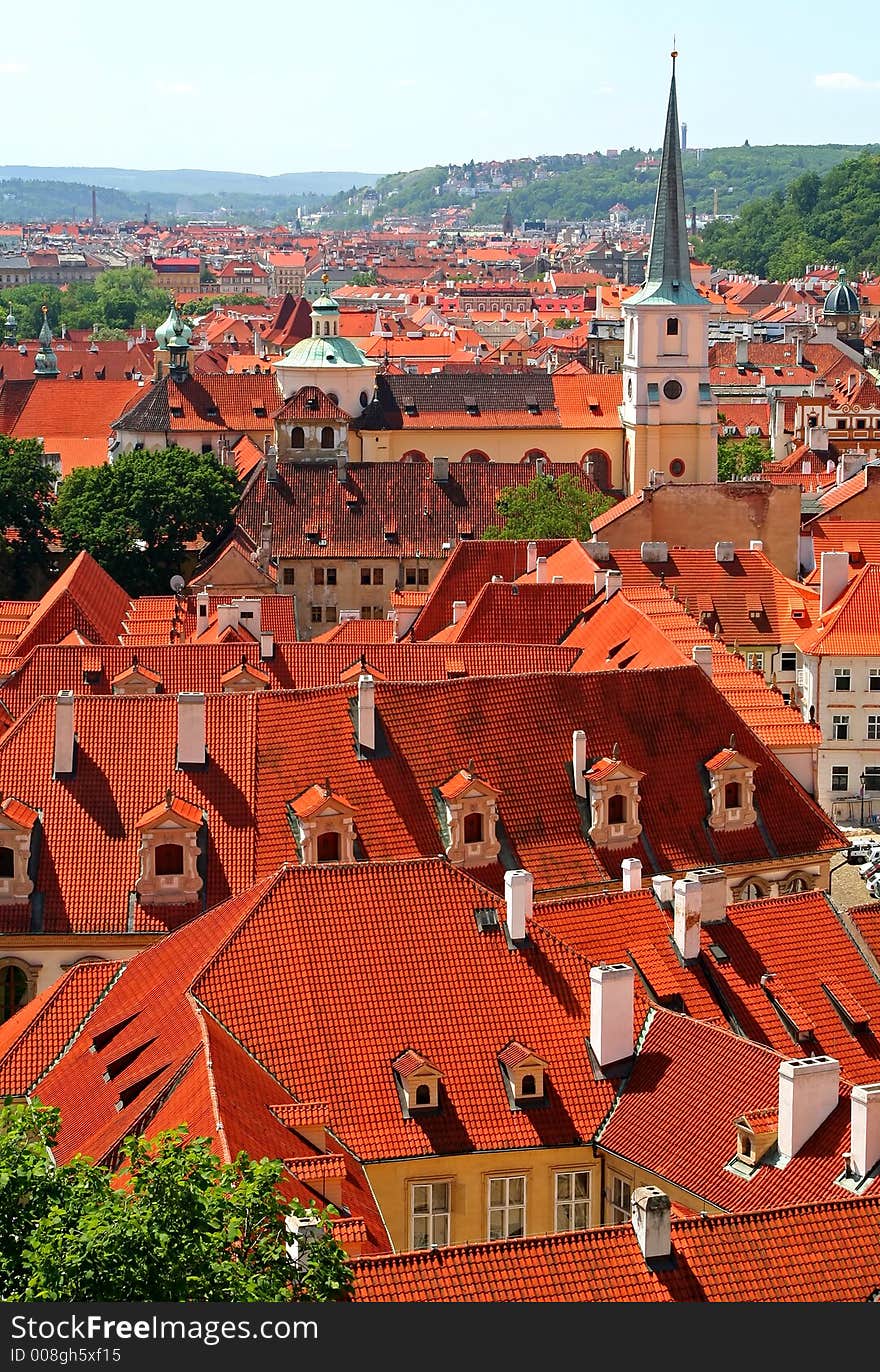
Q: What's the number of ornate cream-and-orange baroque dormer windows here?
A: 6